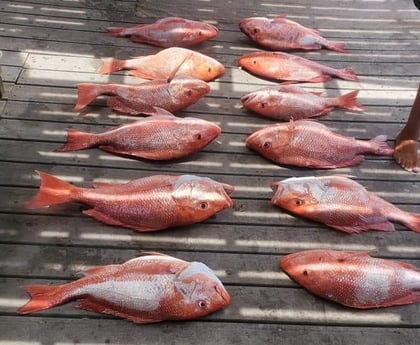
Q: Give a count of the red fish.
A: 12